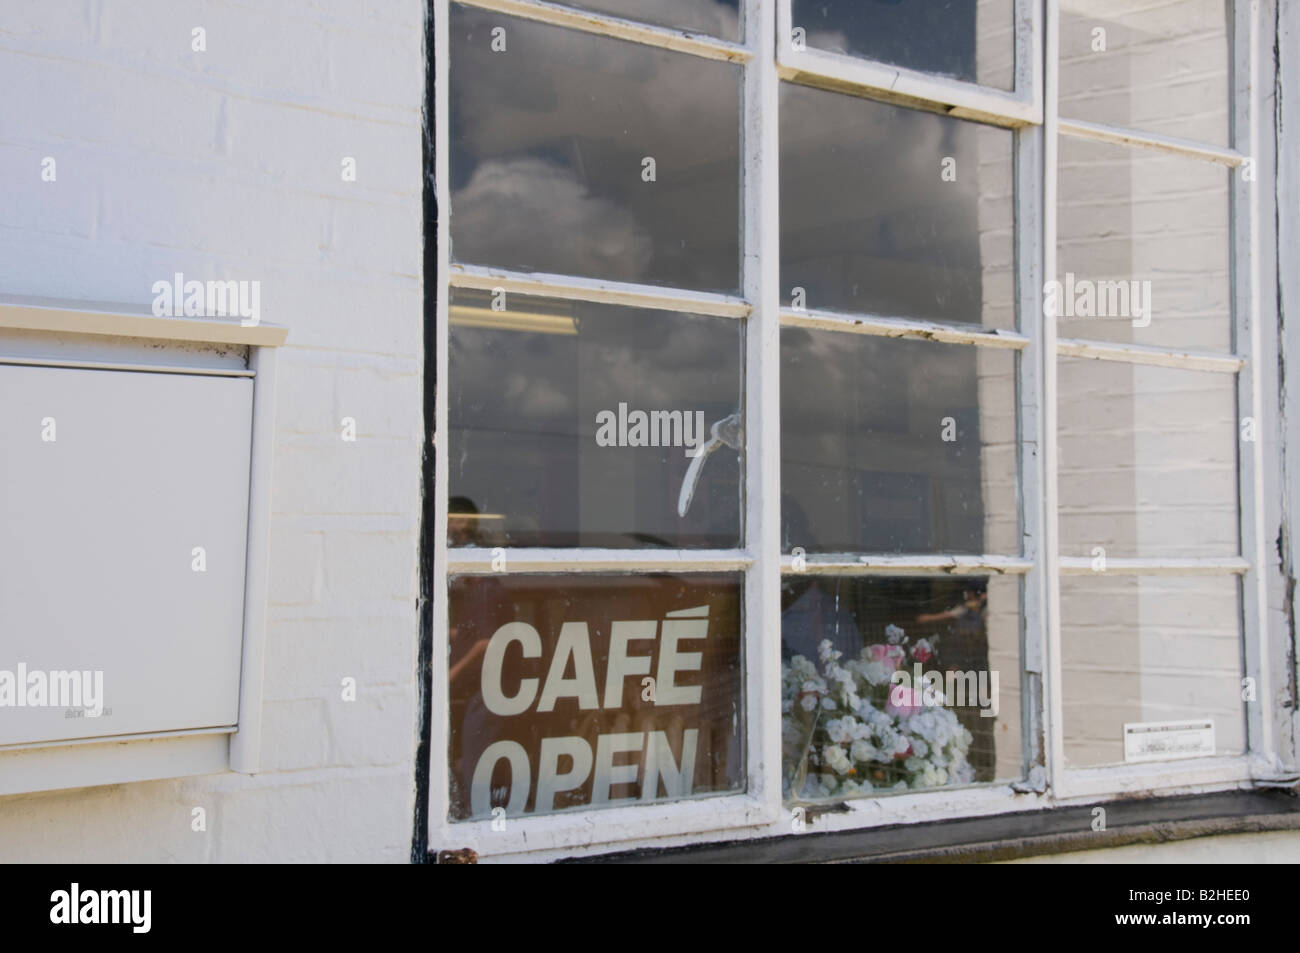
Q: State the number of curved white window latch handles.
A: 1